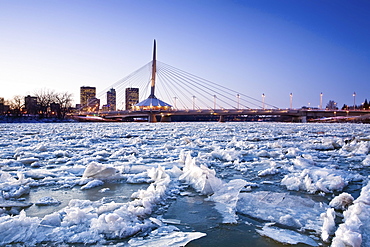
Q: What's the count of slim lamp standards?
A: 8